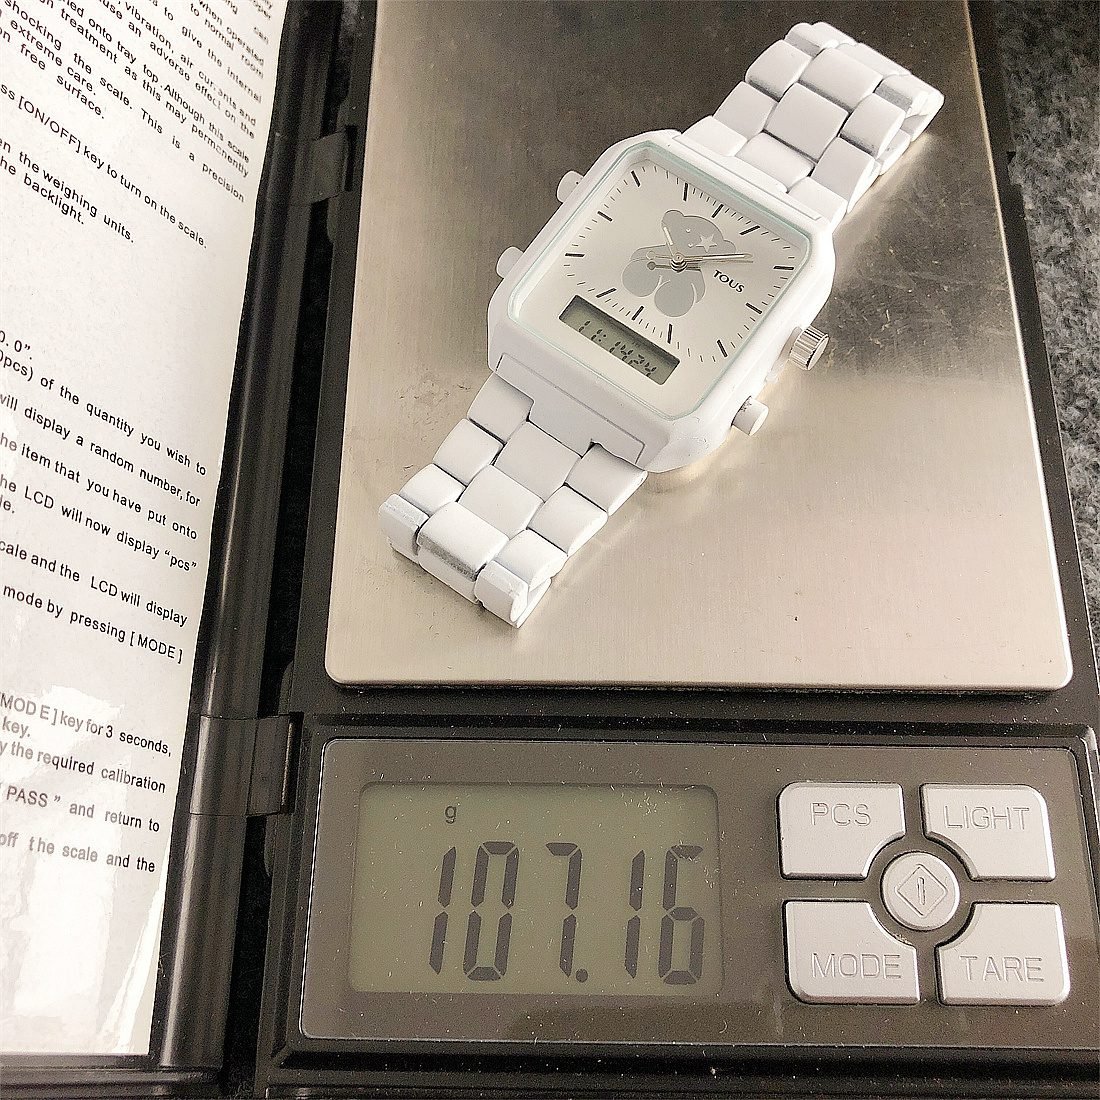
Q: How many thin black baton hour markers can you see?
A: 12